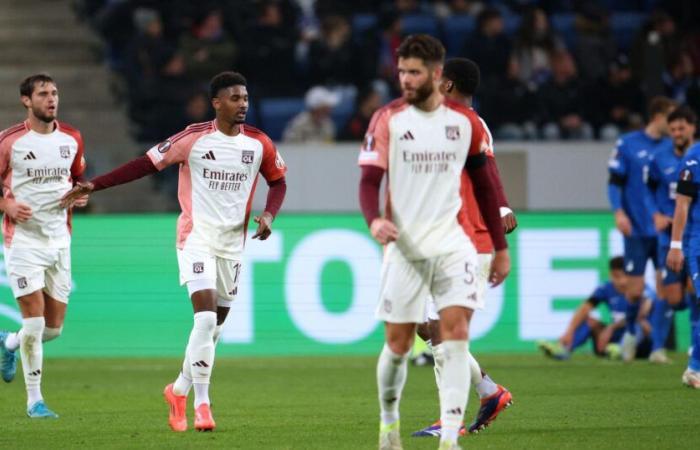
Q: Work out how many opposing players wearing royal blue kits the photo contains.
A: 4